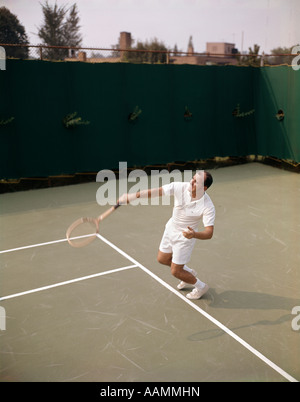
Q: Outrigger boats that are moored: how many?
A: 0